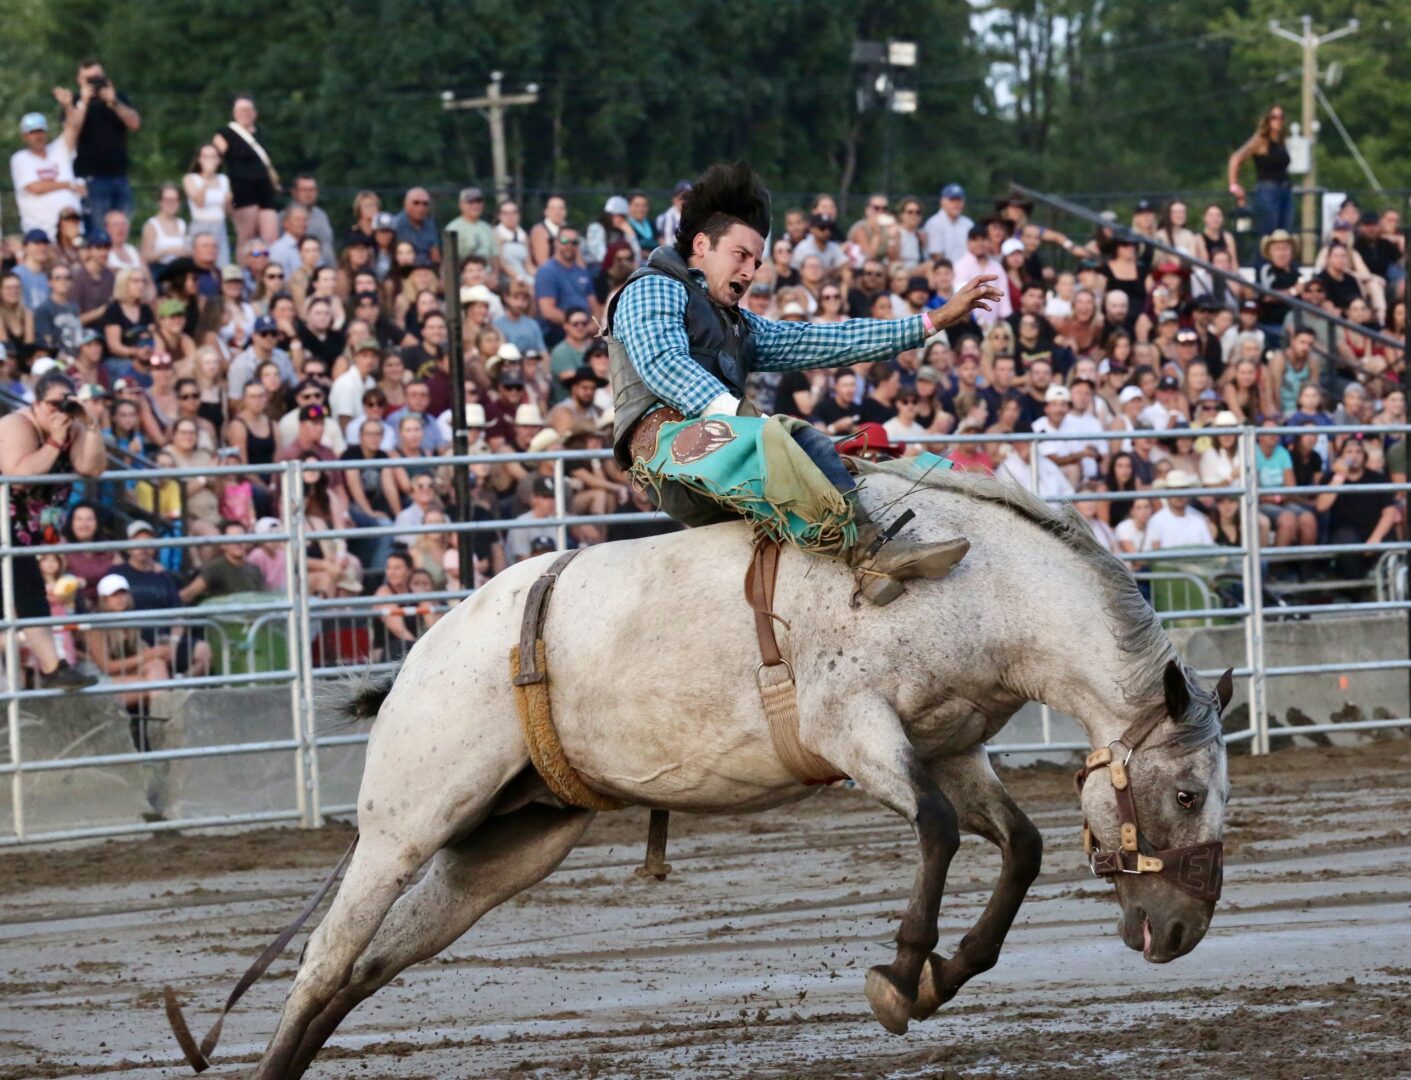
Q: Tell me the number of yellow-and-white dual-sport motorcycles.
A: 0